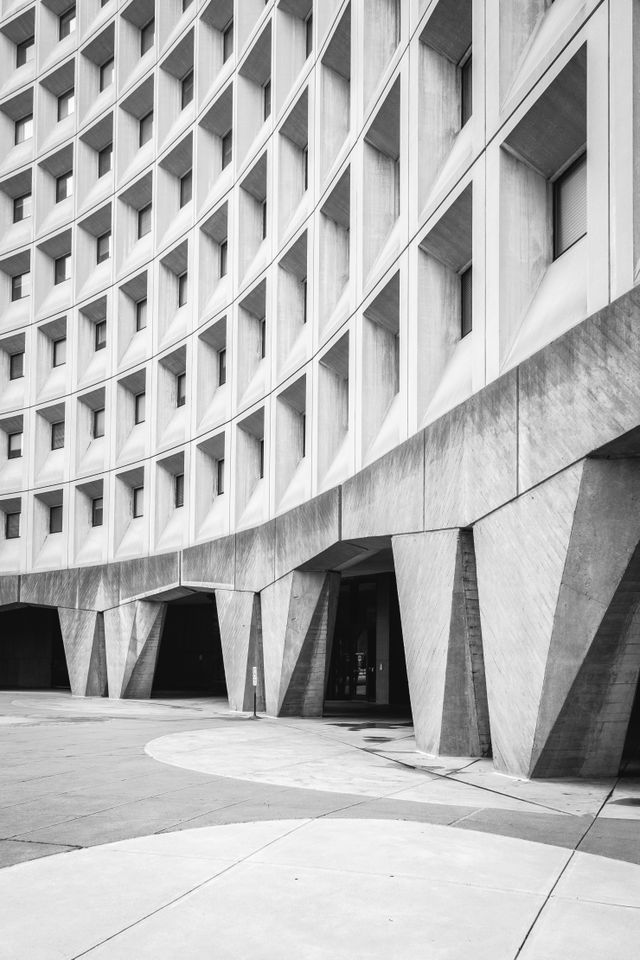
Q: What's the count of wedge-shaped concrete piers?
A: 6